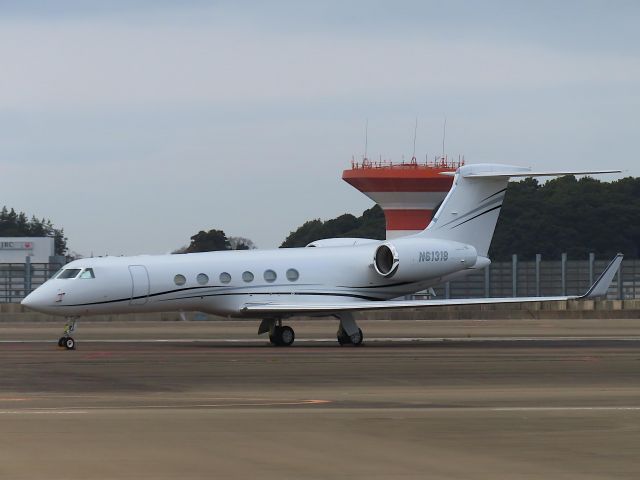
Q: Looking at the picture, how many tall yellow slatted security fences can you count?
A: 0